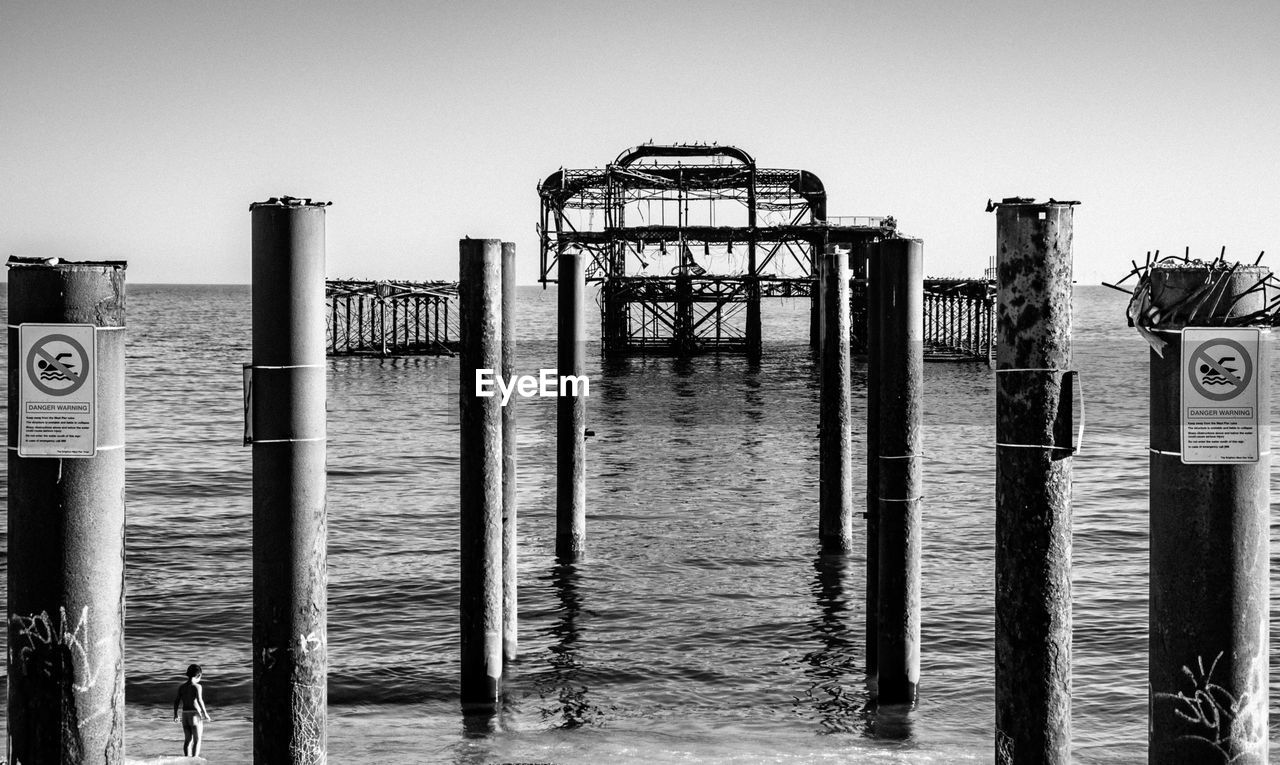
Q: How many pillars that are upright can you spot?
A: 10